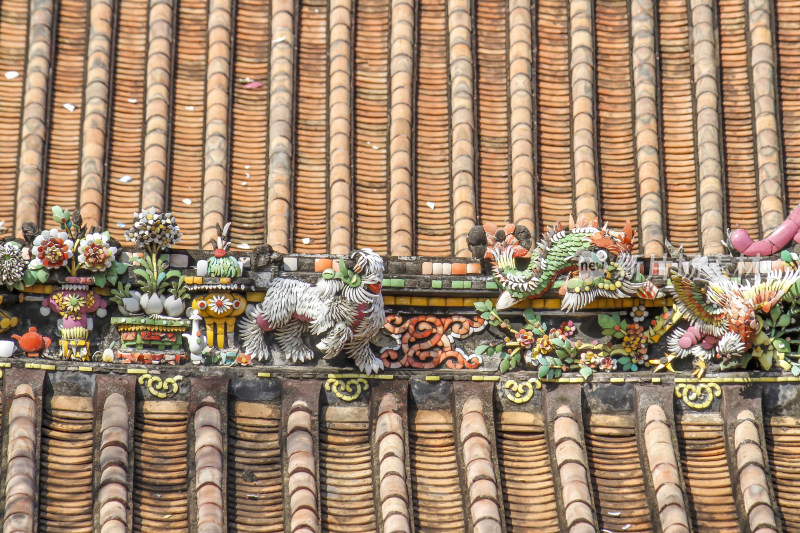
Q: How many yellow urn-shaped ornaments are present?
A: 1